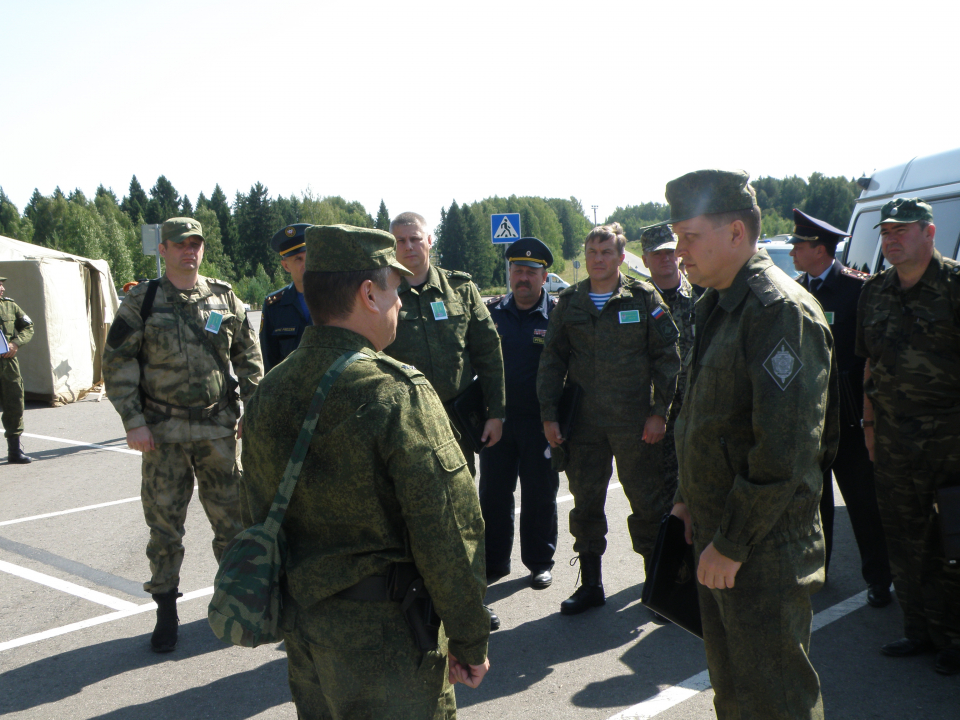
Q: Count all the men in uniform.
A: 11